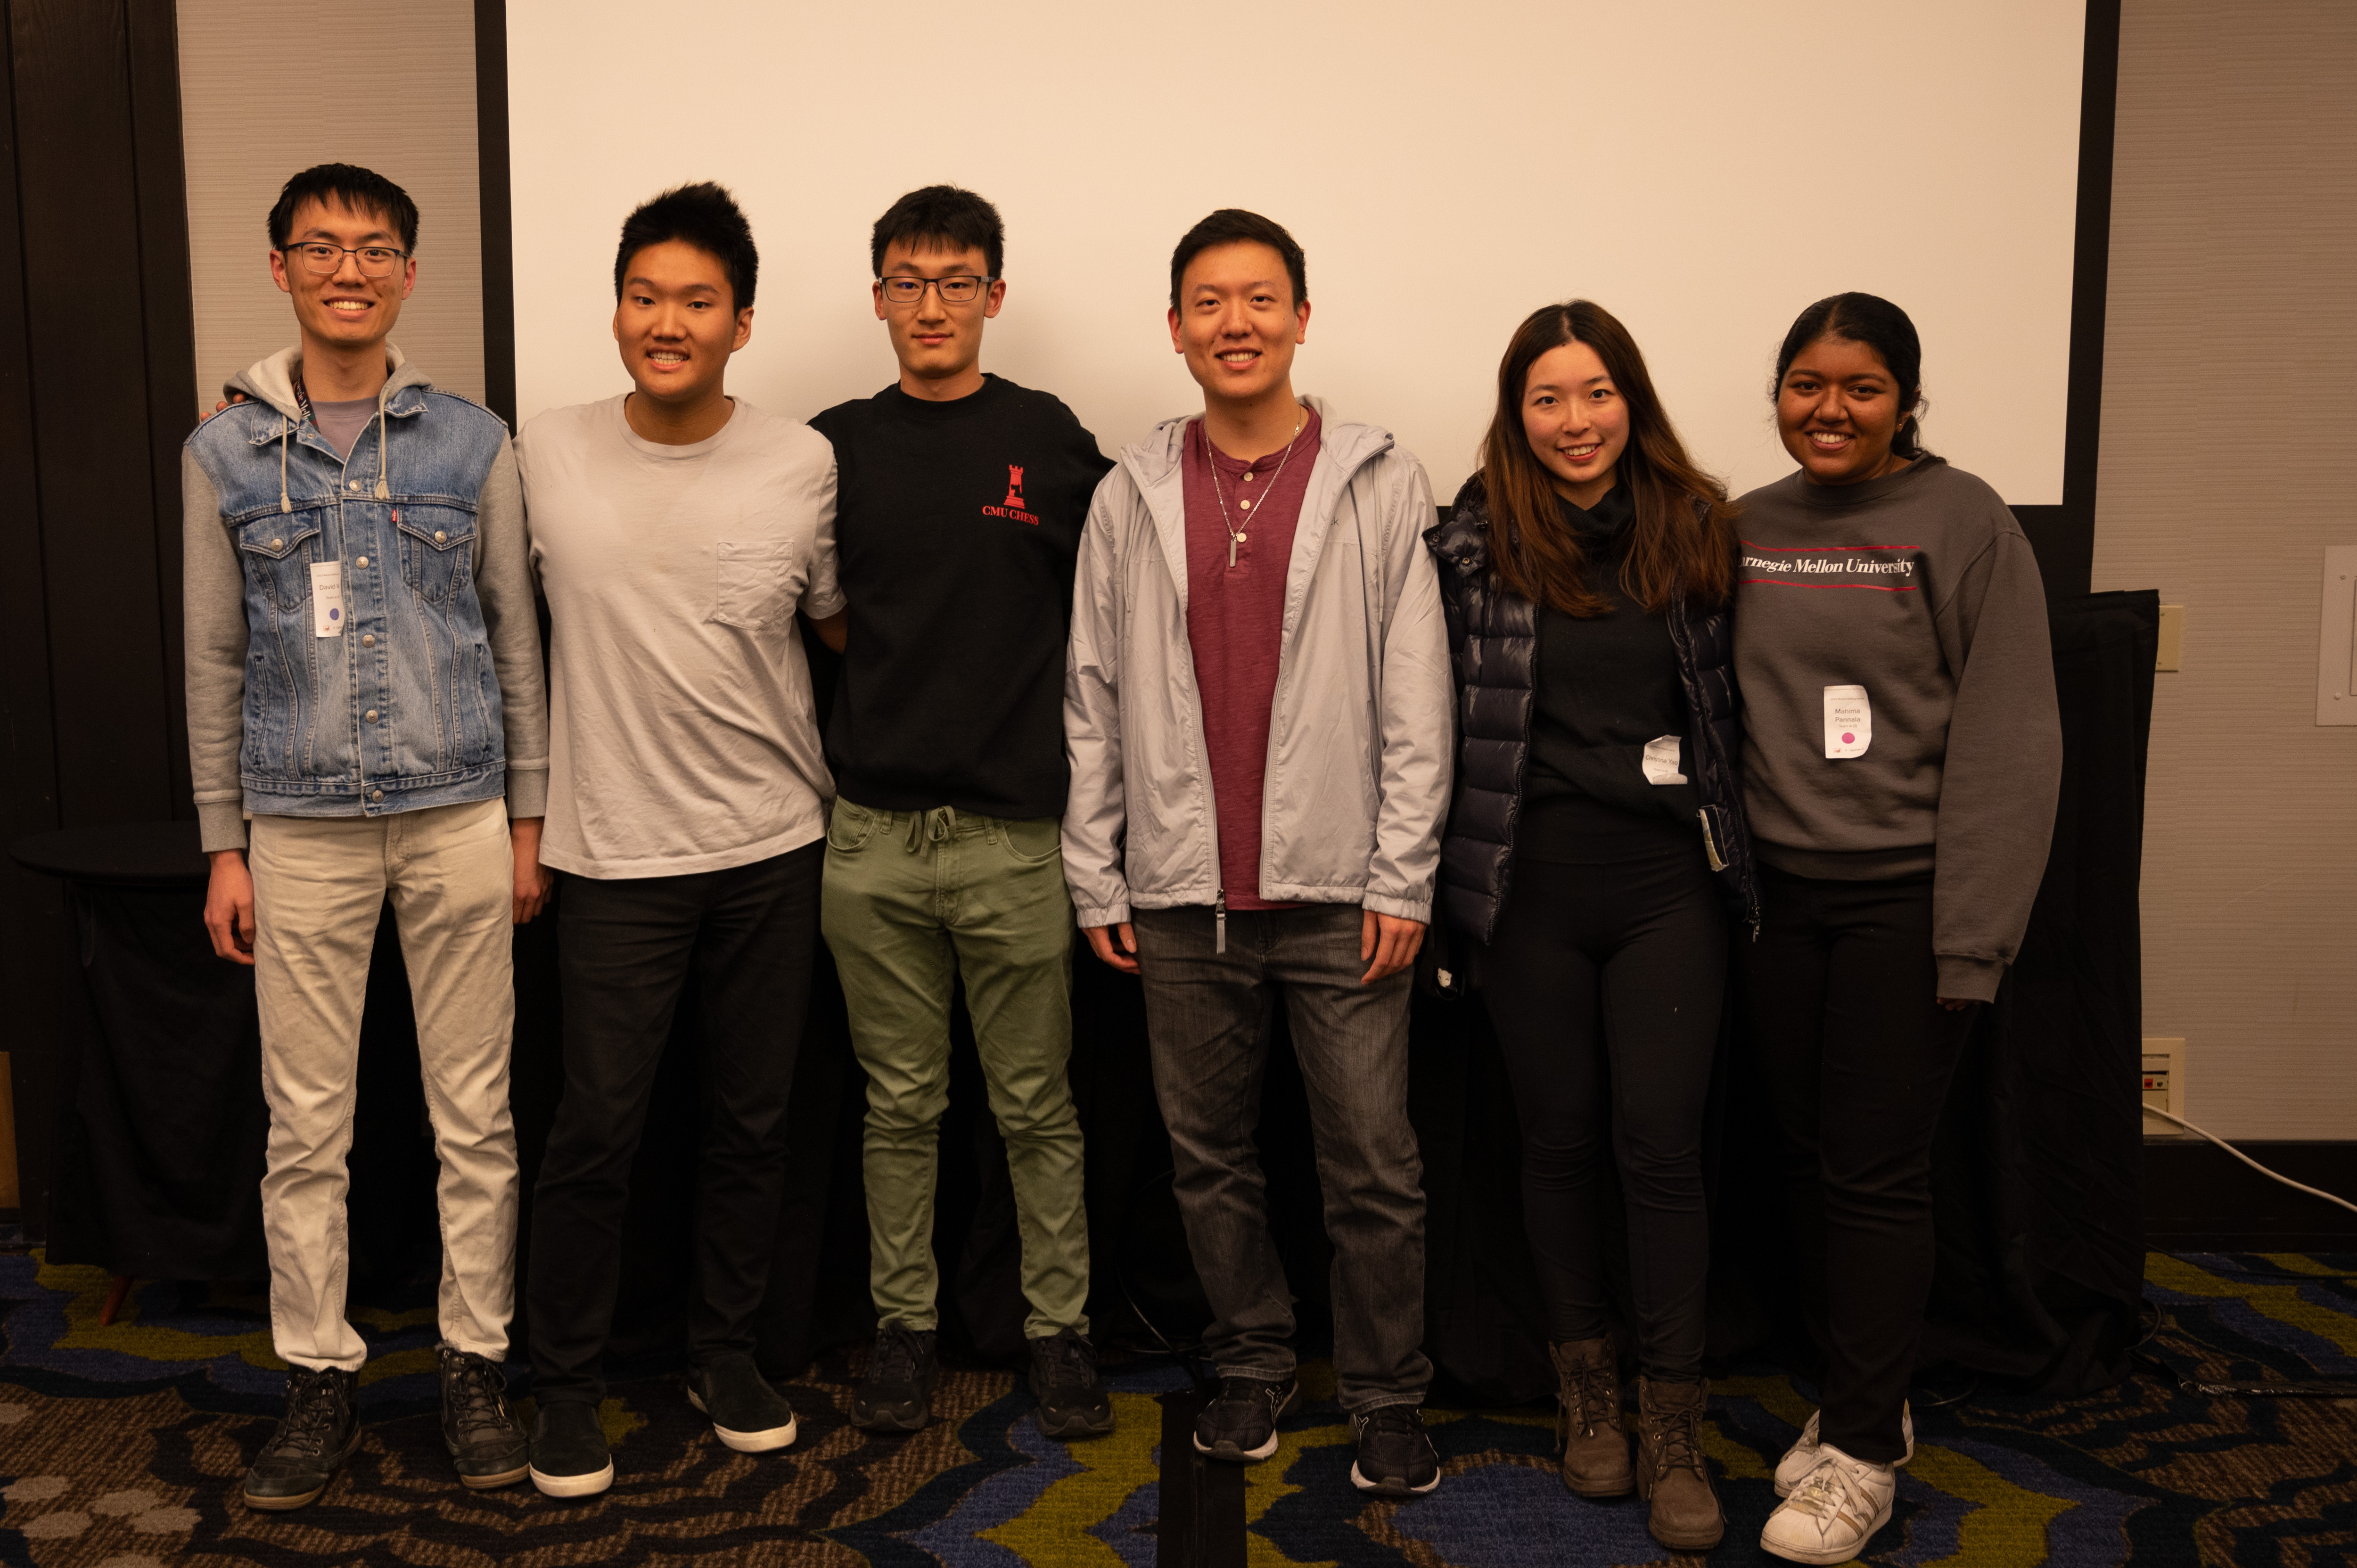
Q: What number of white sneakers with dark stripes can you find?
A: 2